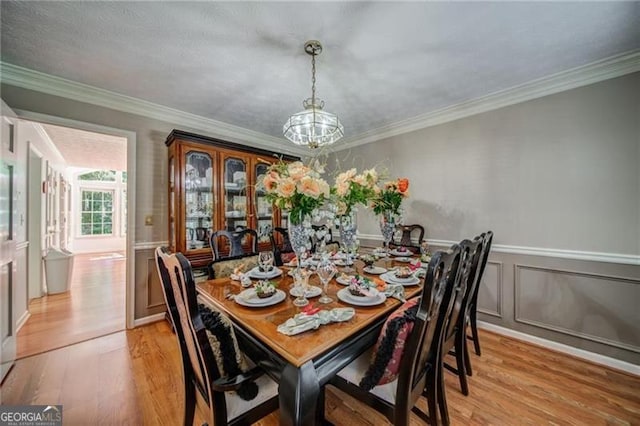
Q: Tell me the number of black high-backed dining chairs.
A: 8